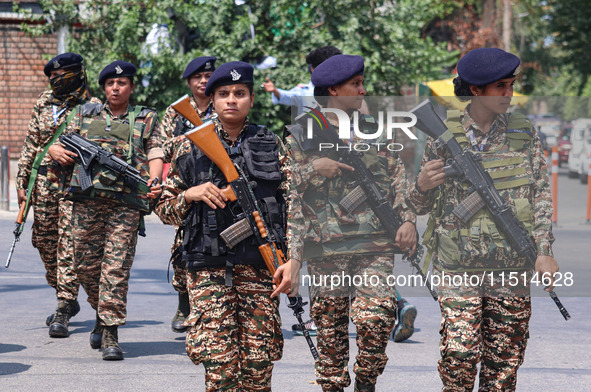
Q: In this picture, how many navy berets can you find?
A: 6